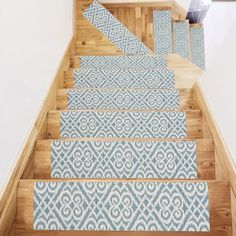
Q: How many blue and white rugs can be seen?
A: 10